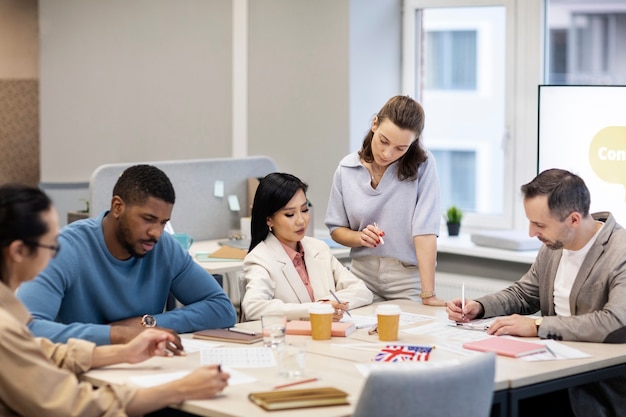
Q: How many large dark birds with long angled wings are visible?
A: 0